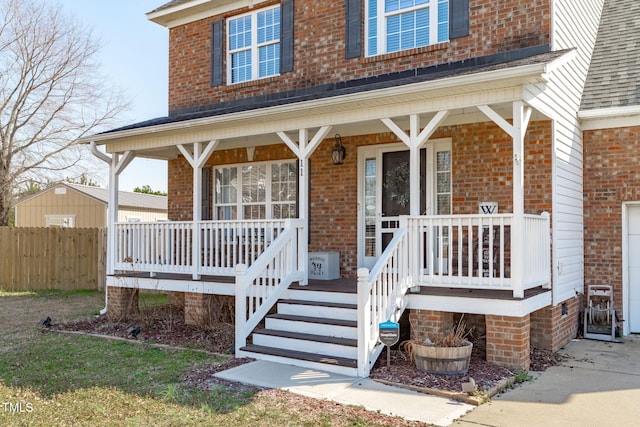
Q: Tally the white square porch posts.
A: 5